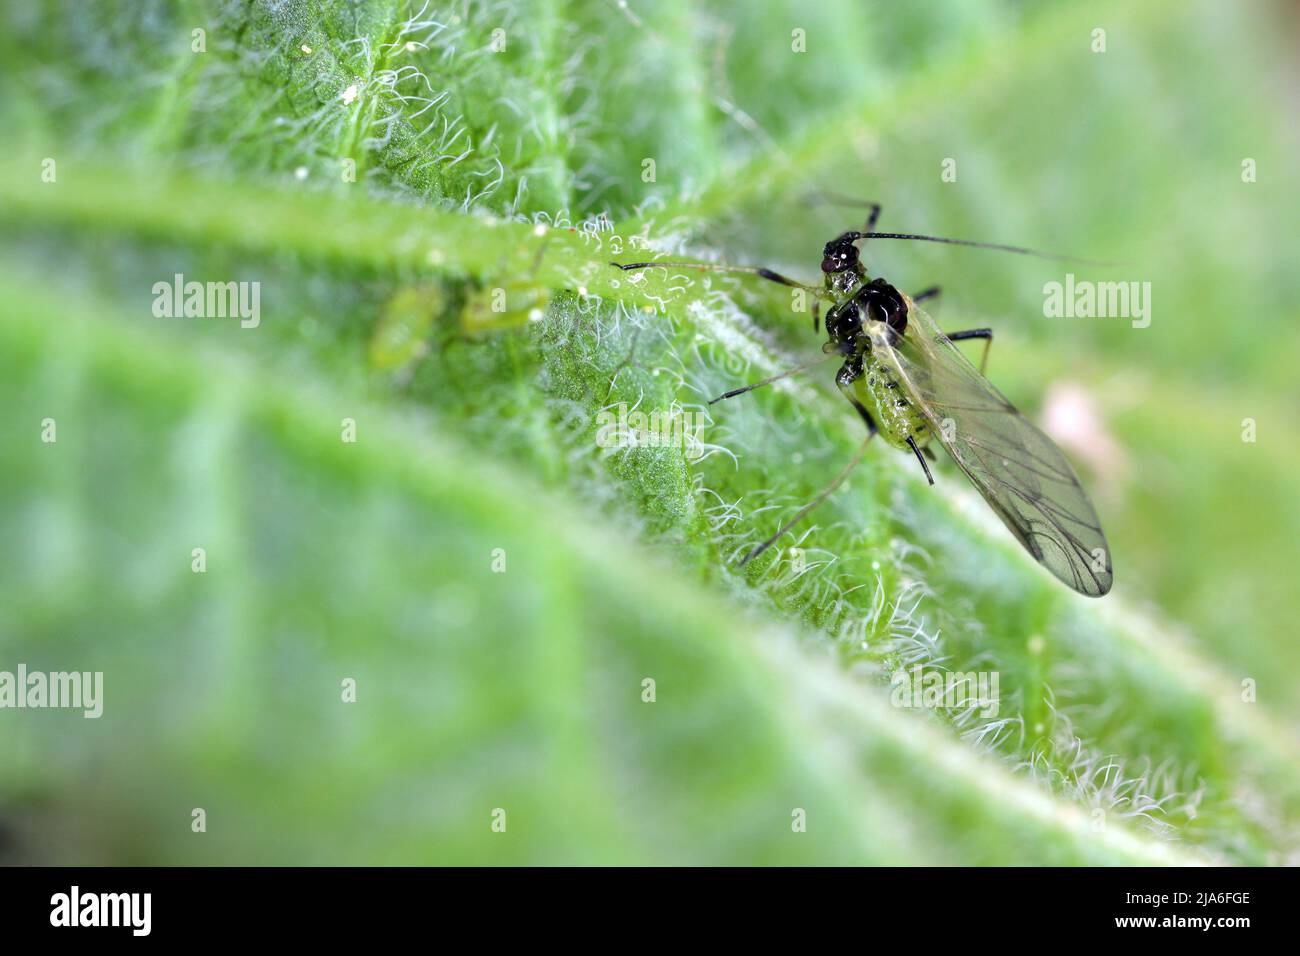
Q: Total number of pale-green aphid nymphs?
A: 2